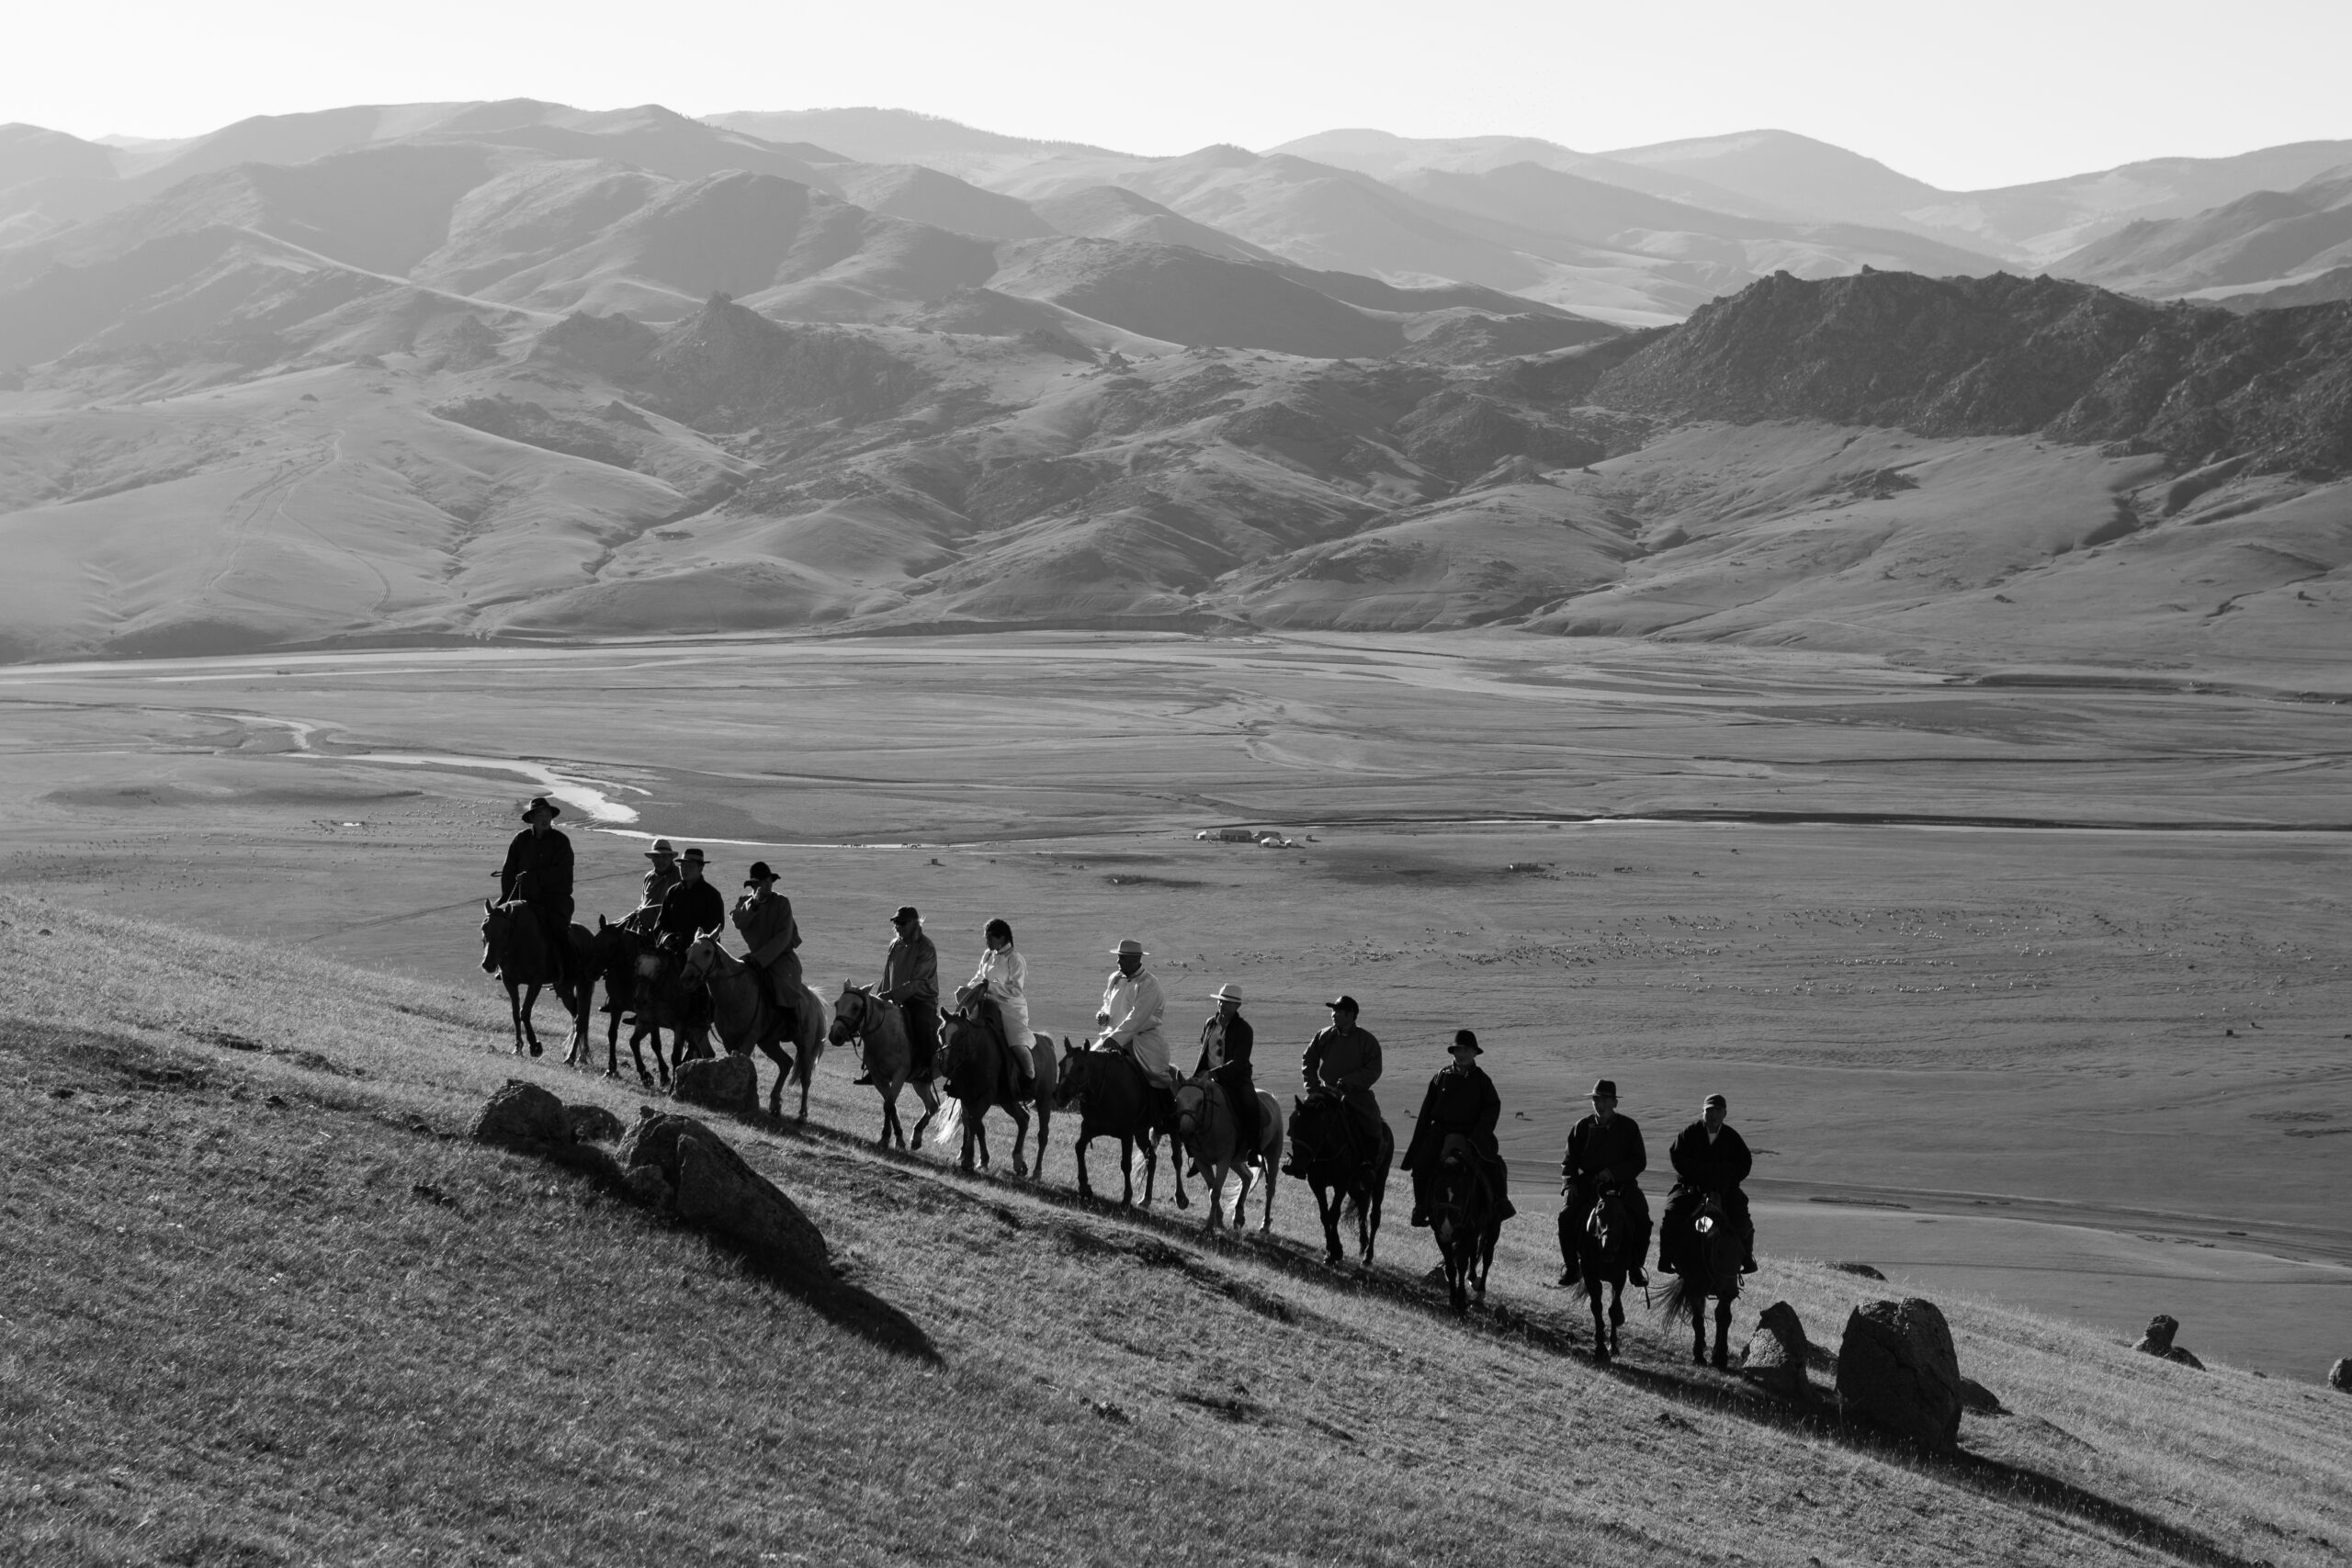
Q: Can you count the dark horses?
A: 9